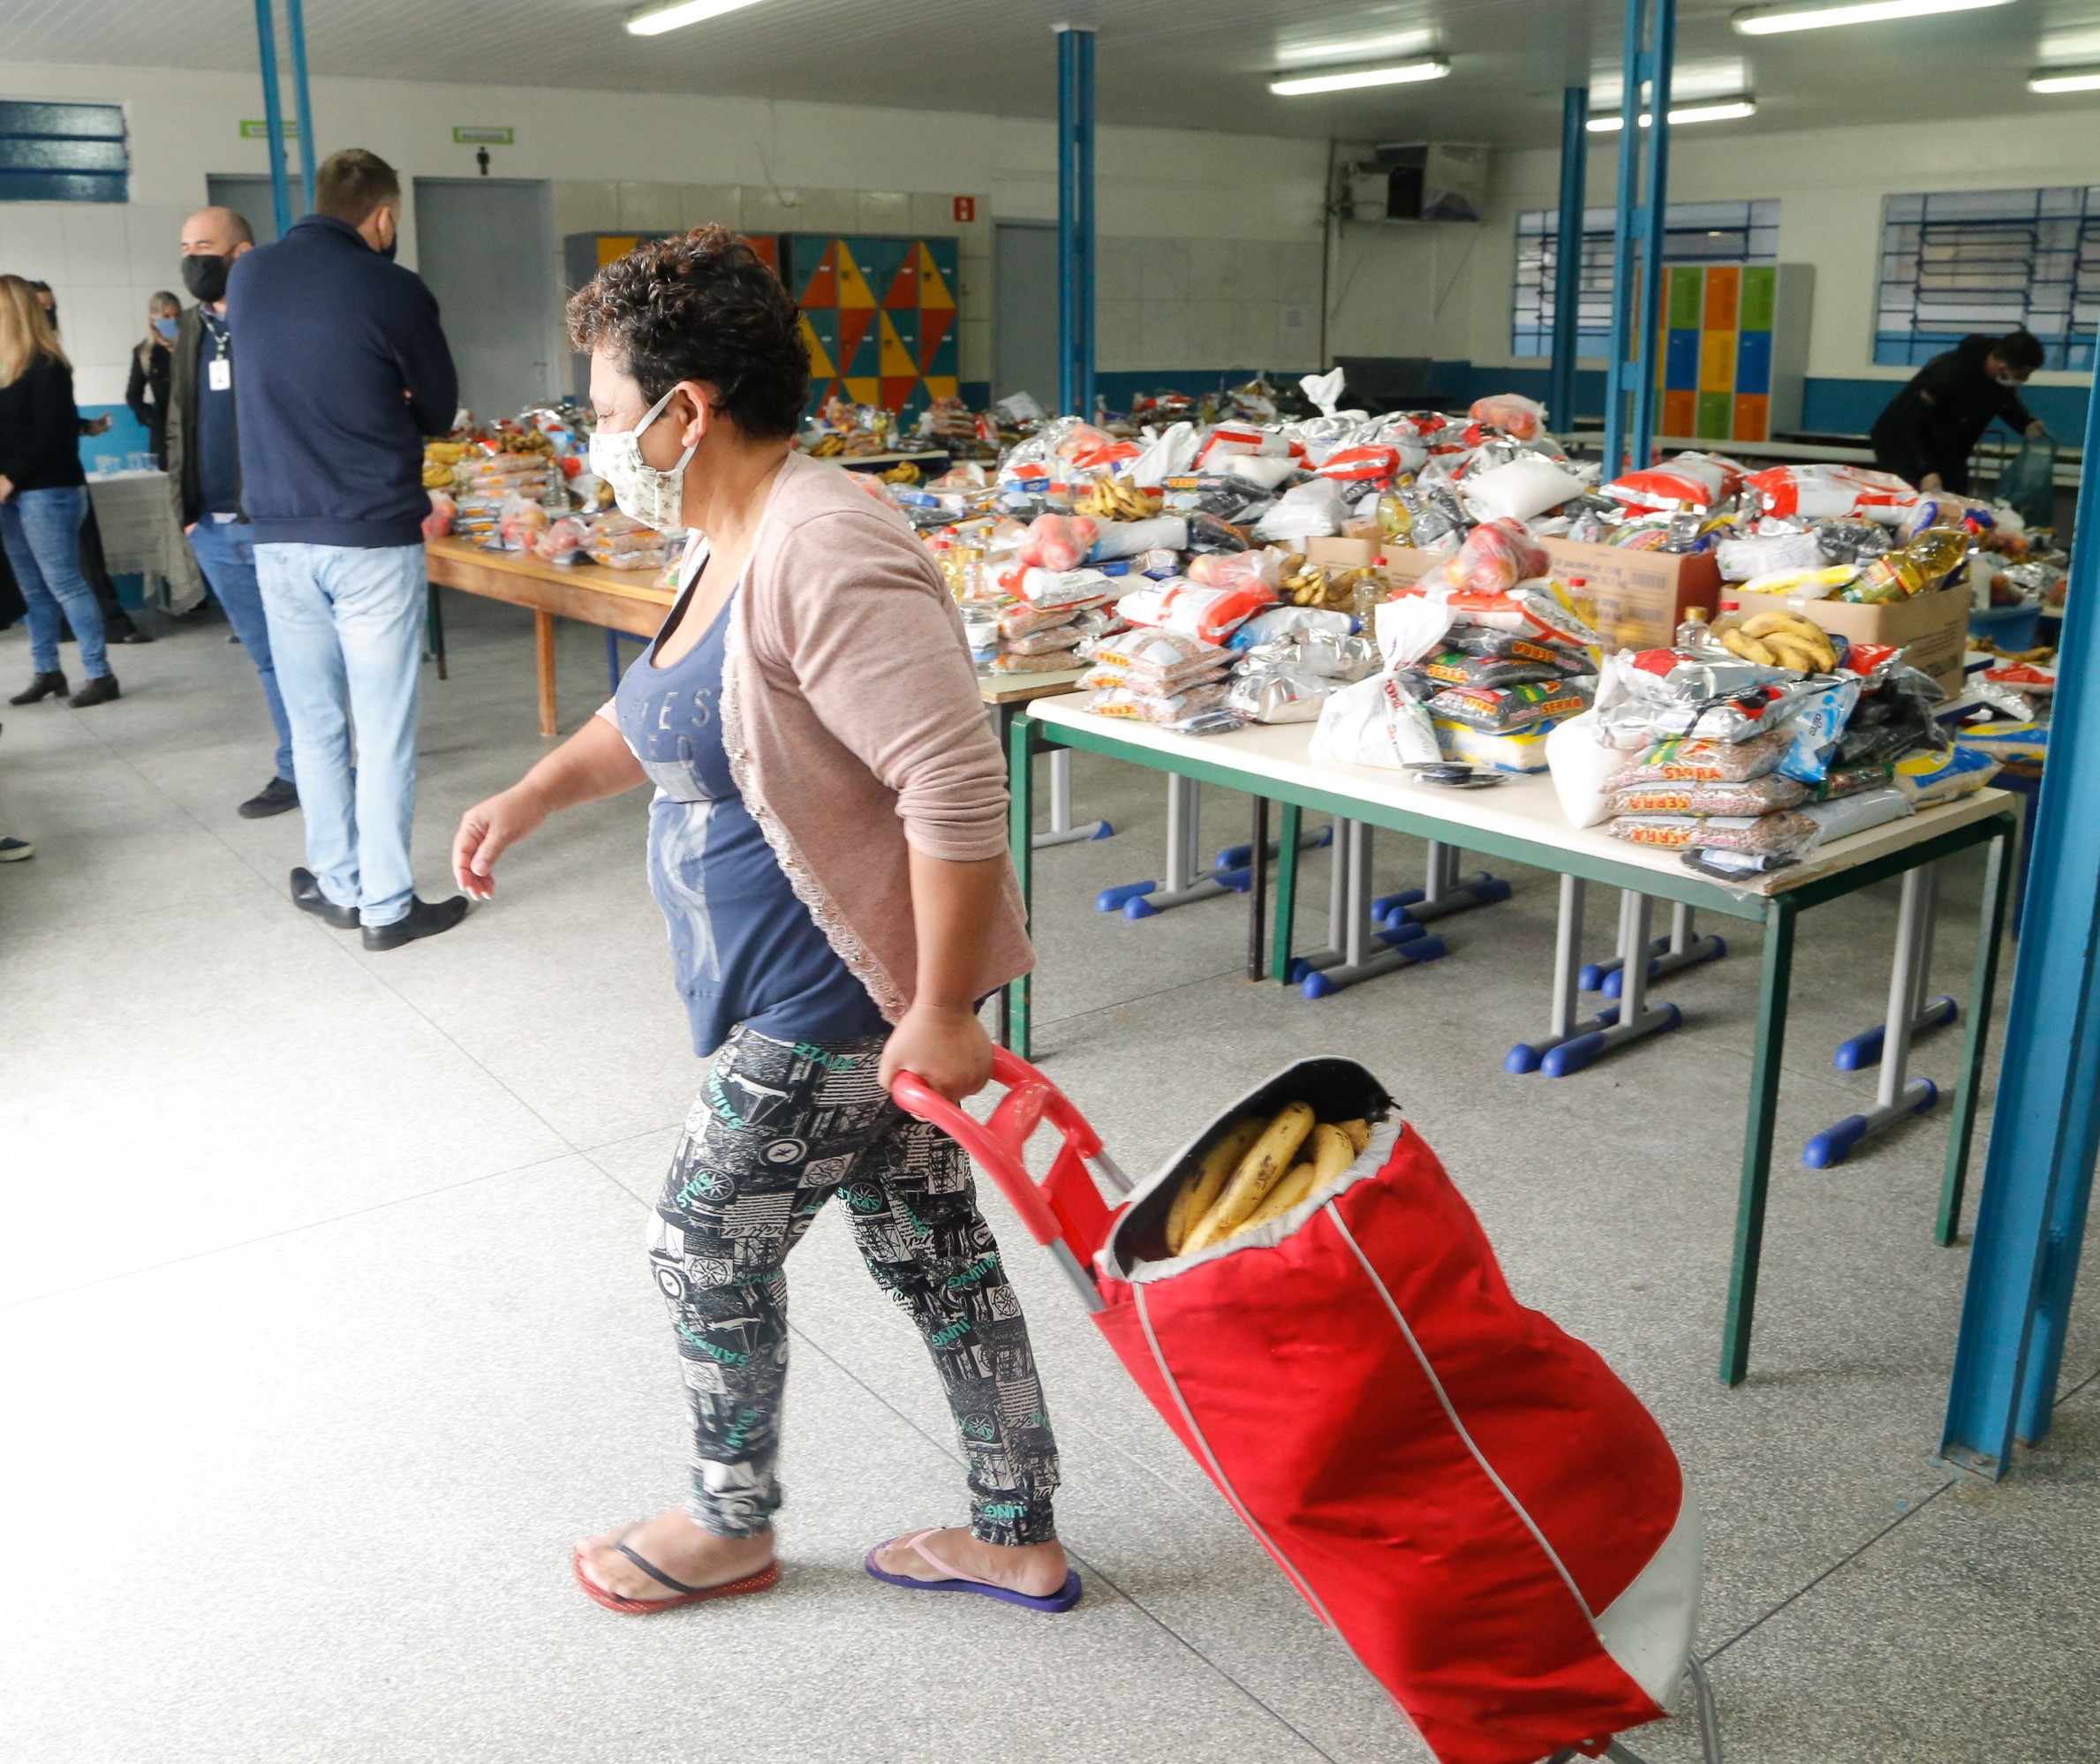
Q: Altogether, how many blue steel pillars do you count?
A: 5